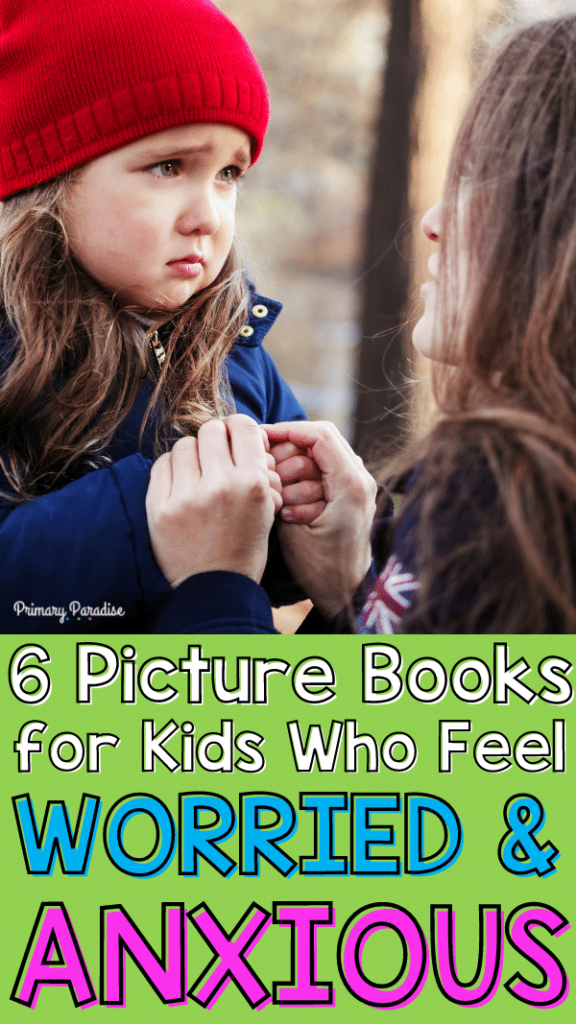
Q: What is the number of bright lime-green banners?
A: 1